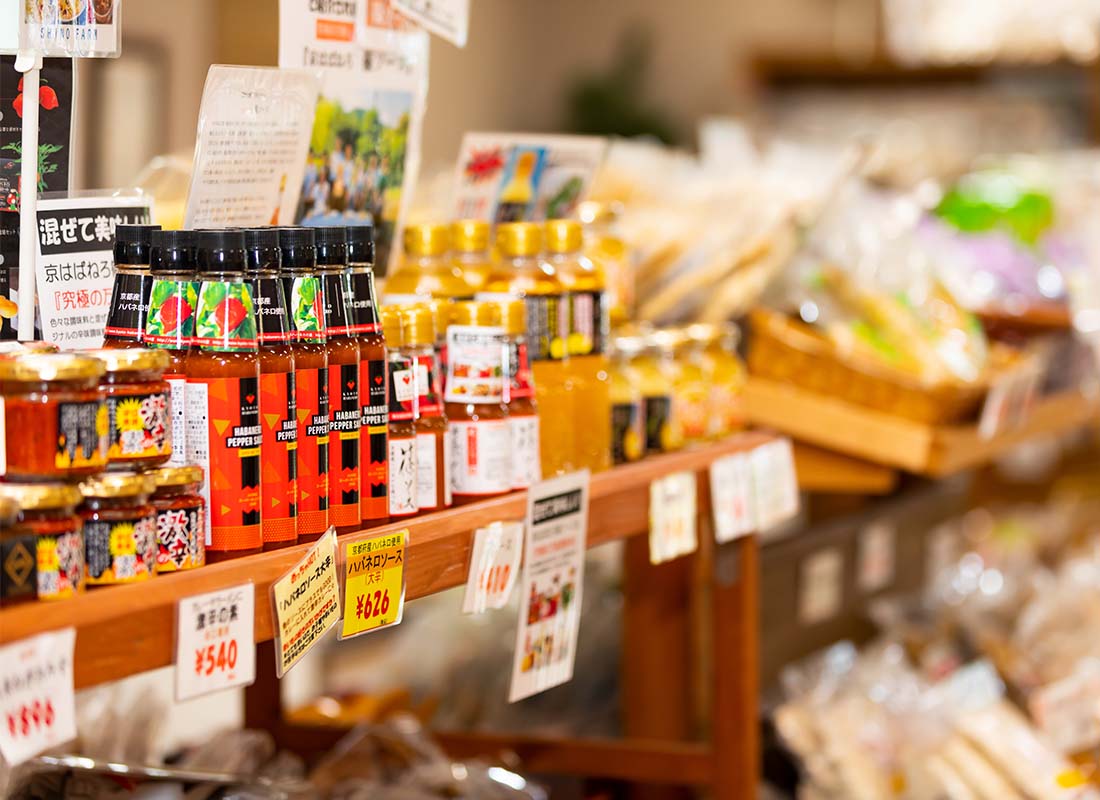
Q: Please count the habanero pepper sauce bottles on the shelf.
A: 7